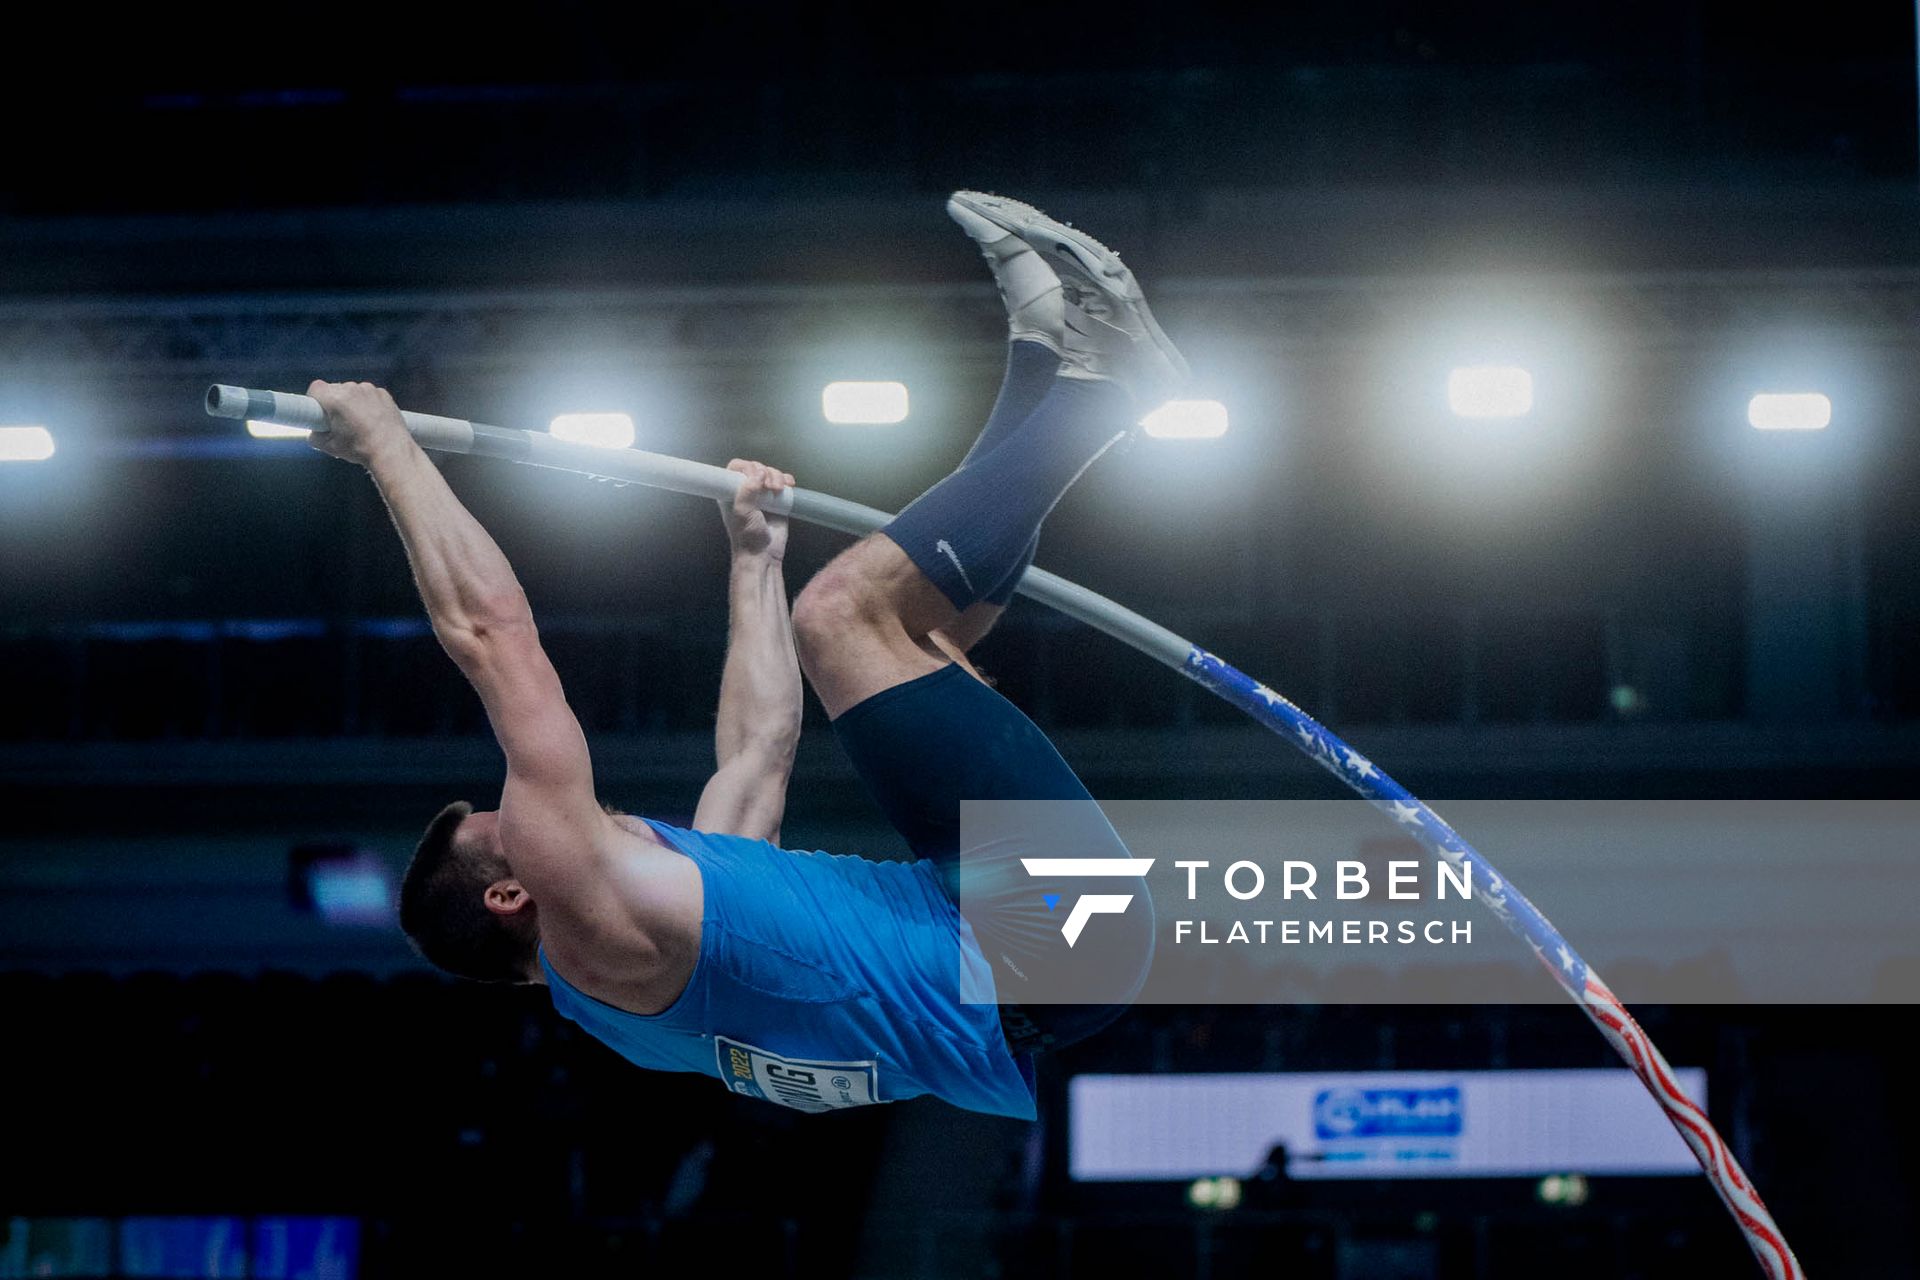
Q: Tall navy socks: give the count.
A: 2